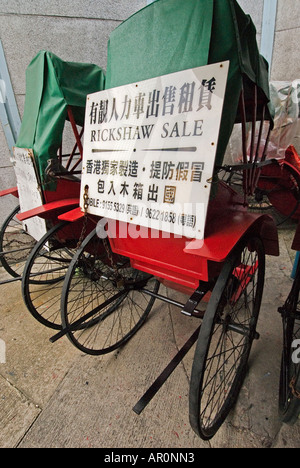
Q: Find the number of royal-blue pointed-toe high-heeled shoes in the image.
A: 0